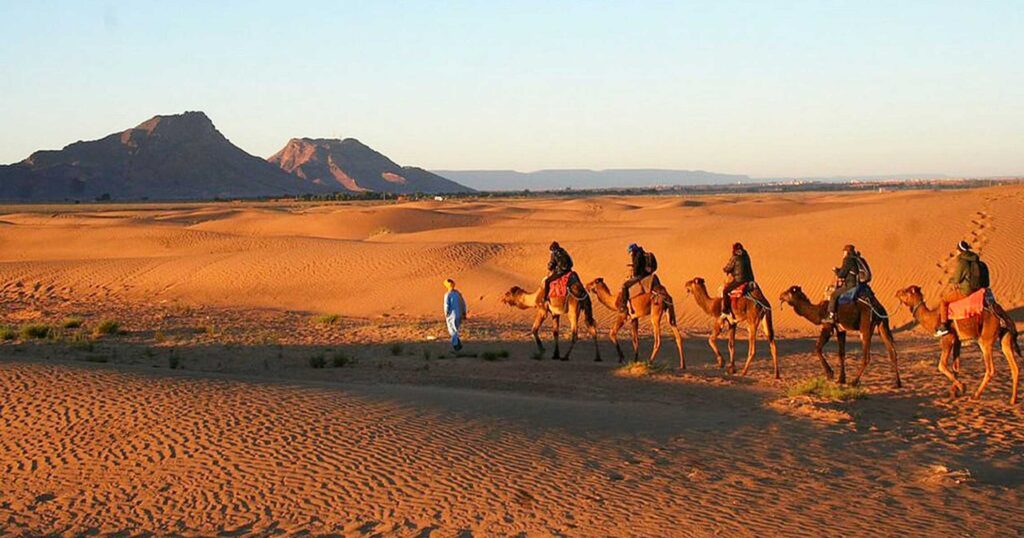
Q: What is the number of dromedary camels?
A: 5